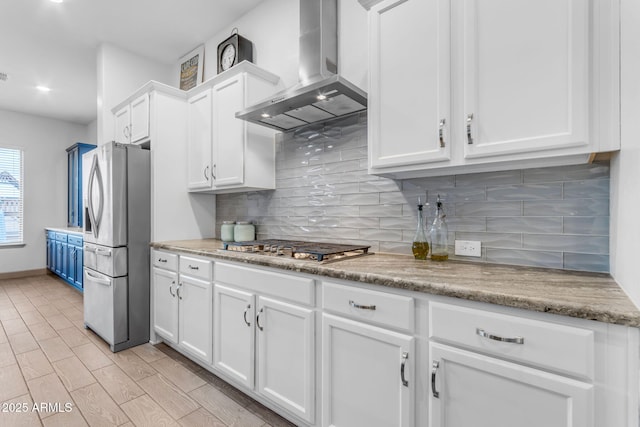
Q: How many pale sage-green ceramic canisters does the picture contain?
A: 2